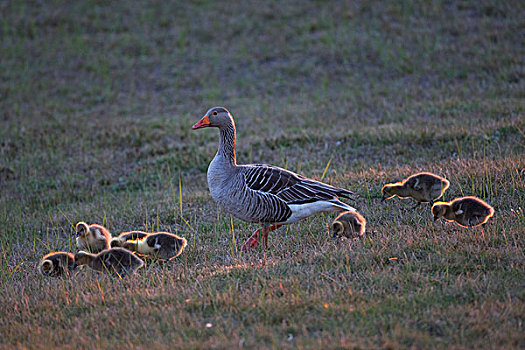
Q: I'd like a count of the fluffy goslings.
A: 8